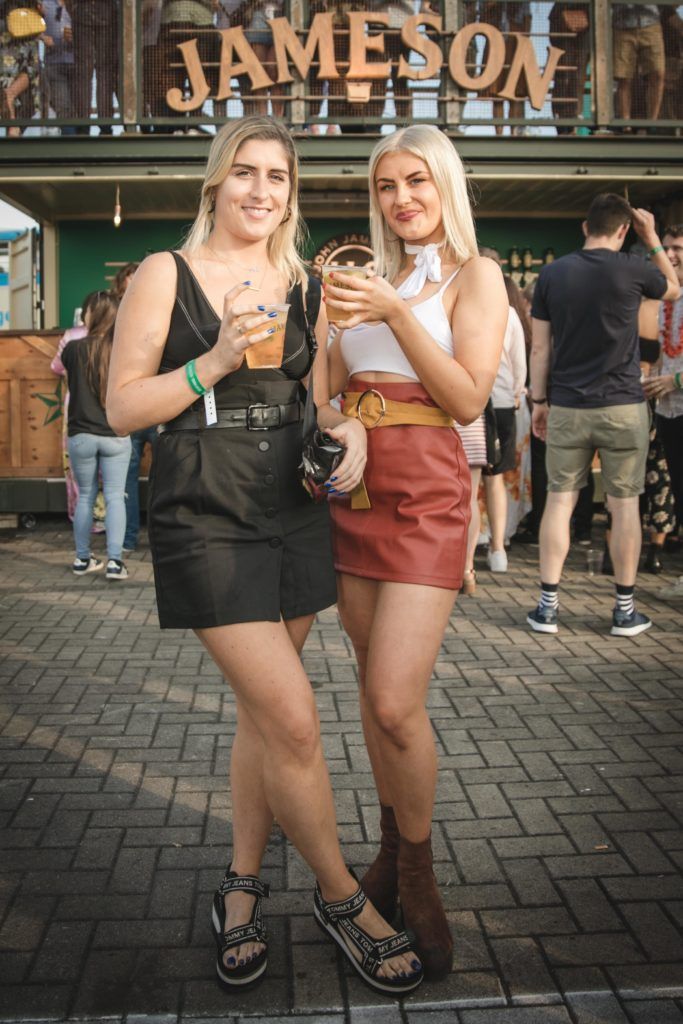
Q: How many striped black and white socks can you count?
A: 2